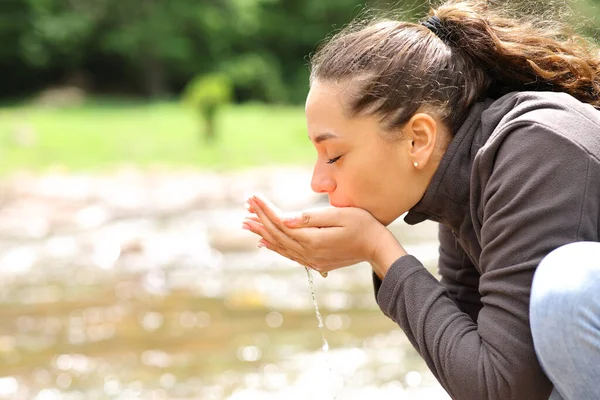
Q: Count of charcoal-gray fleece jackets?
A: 1